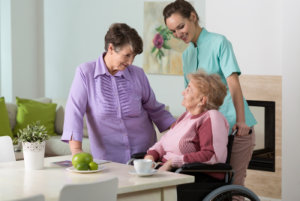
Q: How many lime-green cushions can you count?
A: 2